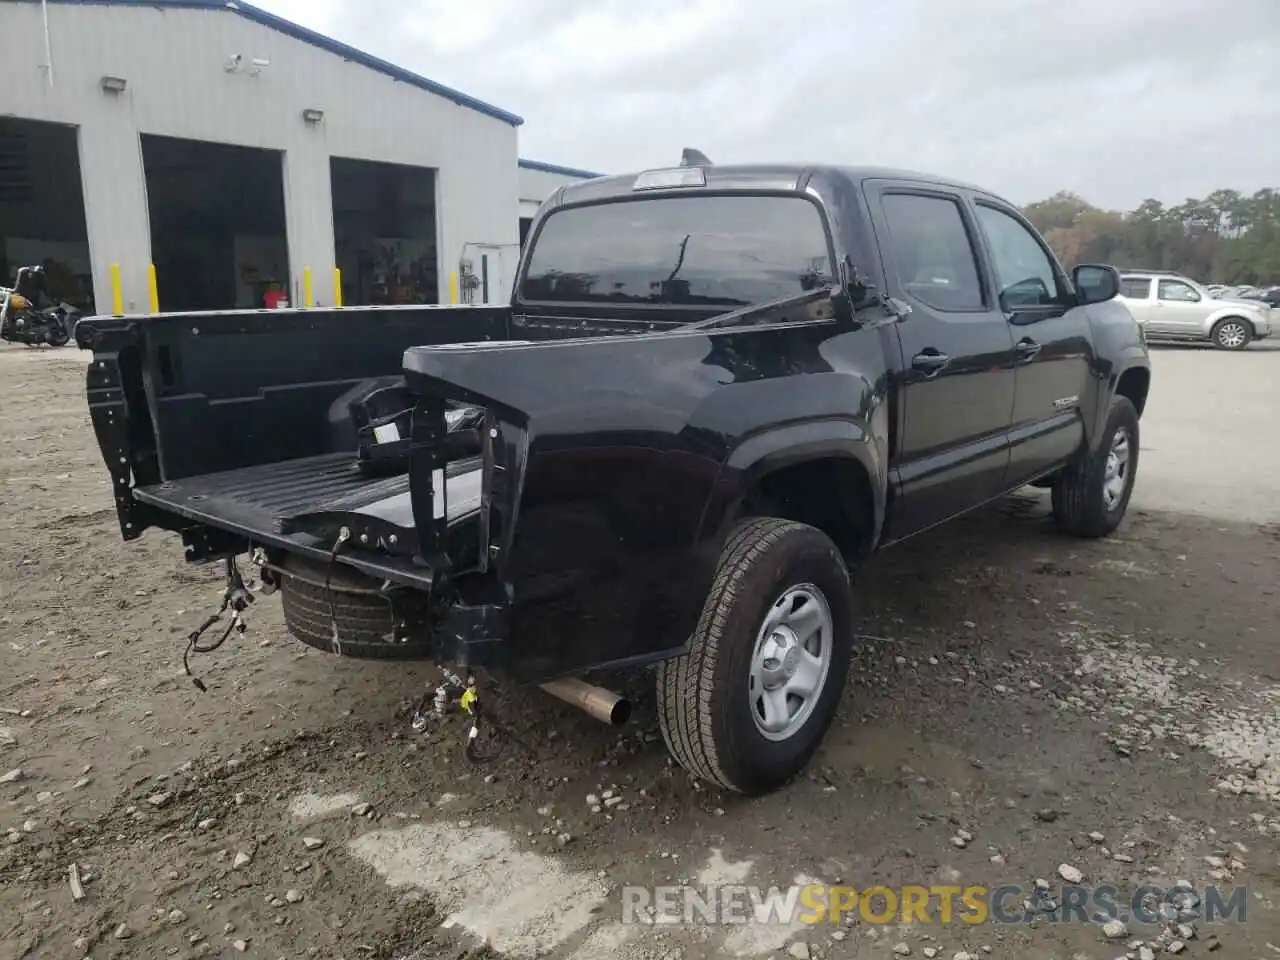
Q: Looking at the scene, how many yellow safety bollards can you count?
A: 5